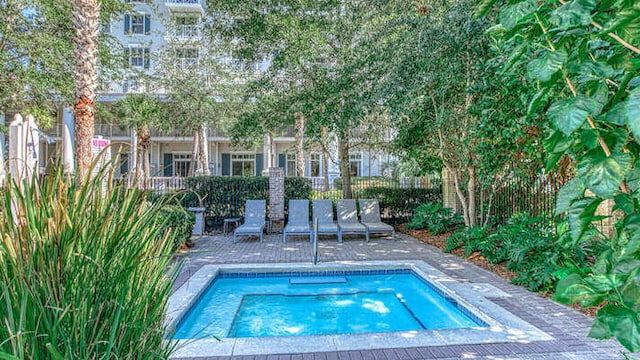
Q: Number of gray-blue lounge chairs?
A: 5